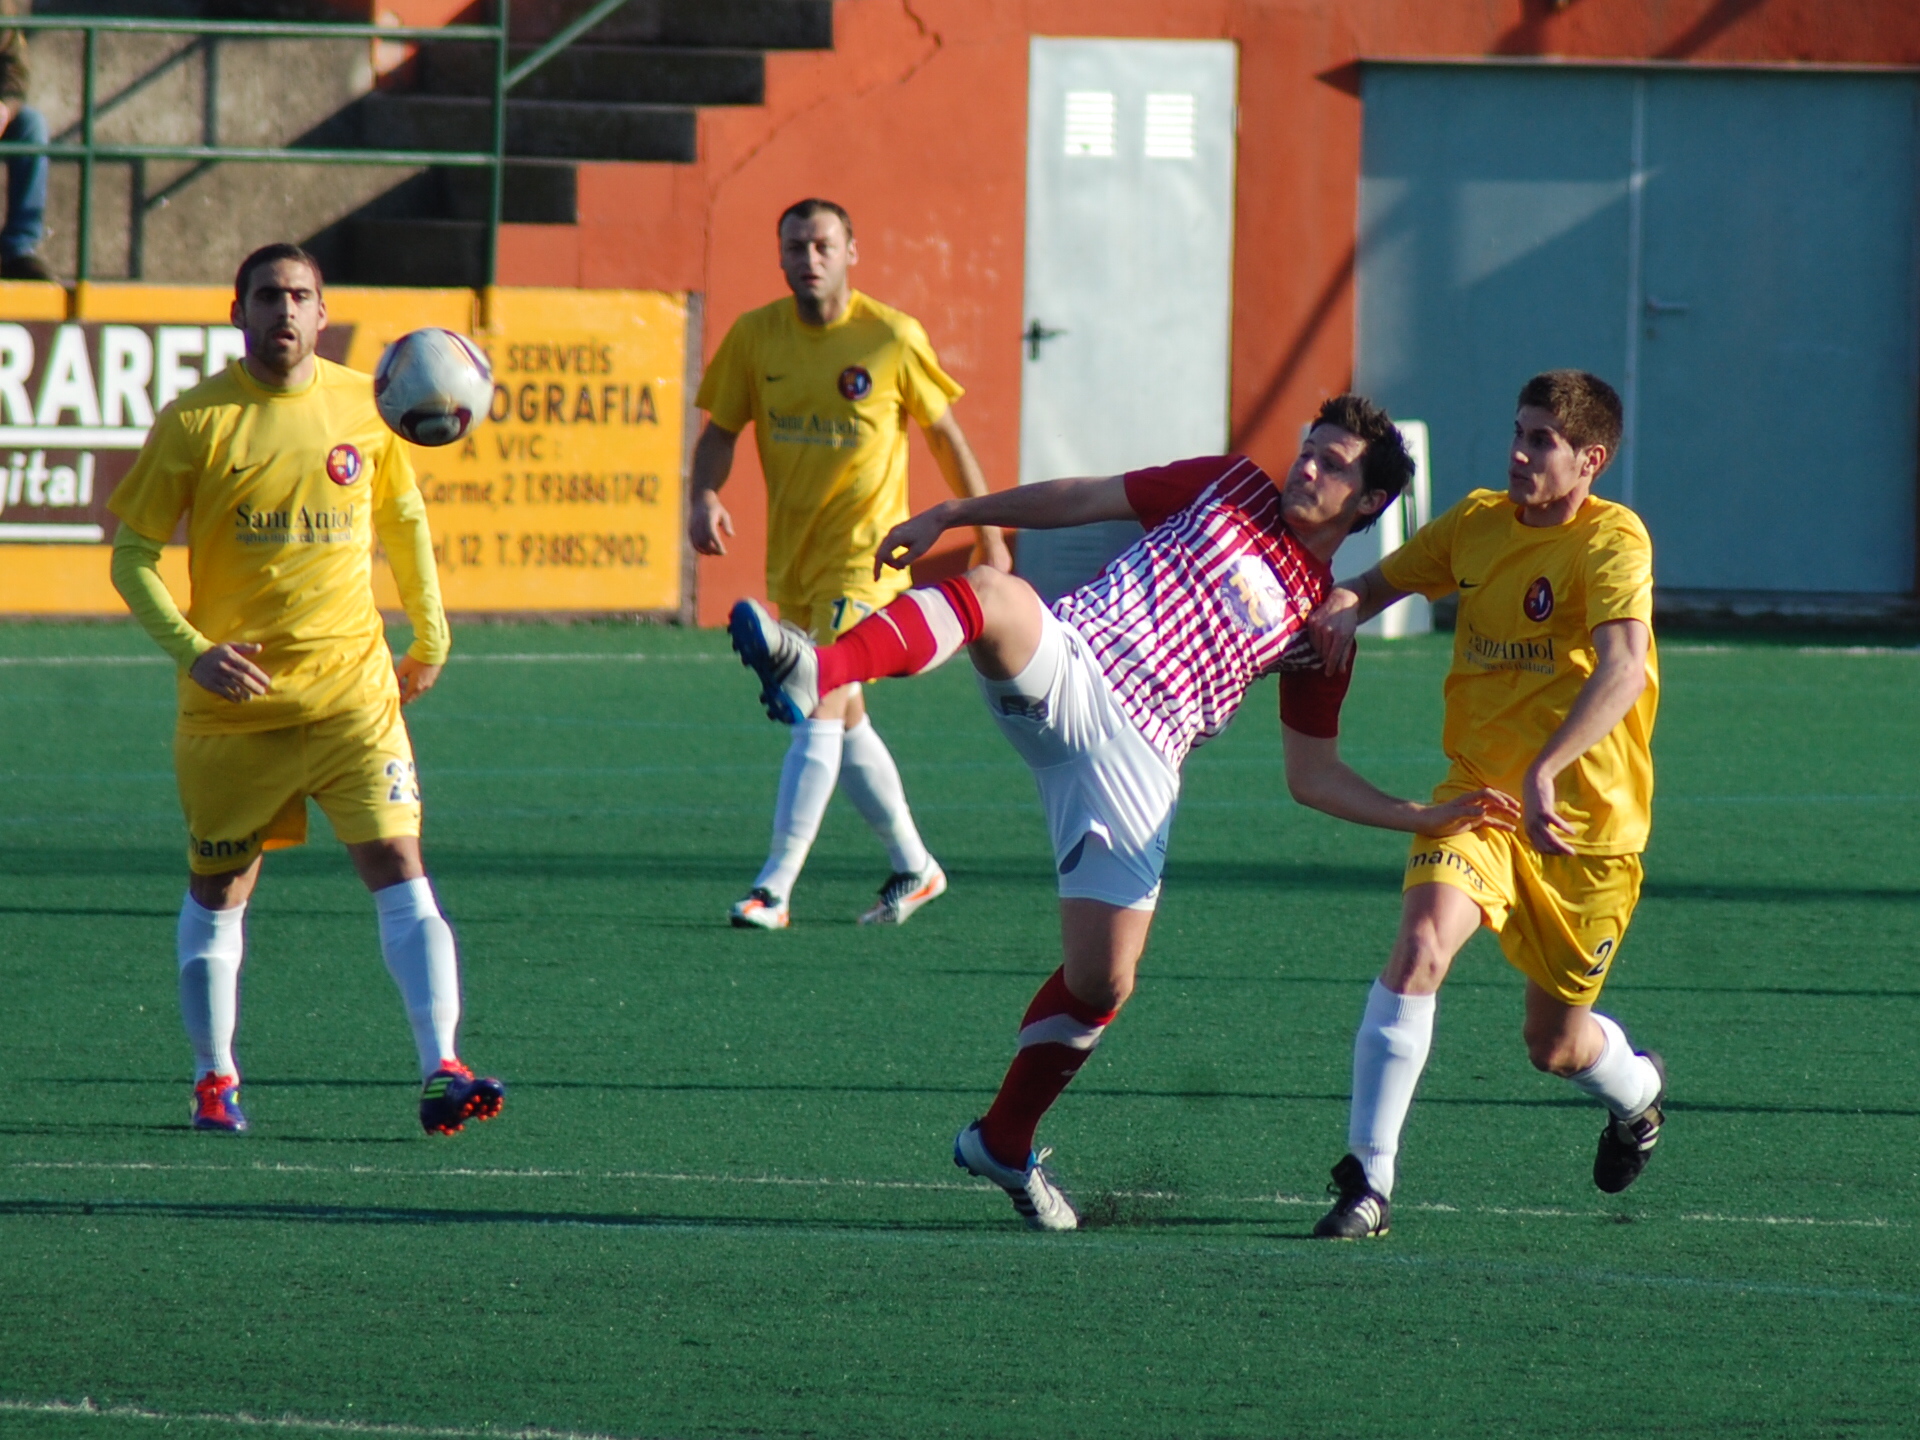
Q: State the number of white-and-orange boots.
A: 2